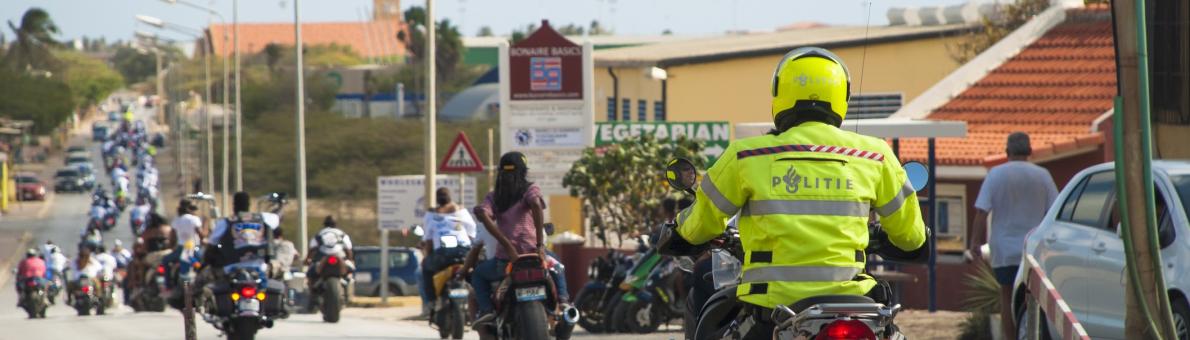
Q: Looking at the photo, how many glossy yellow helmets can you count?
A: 1